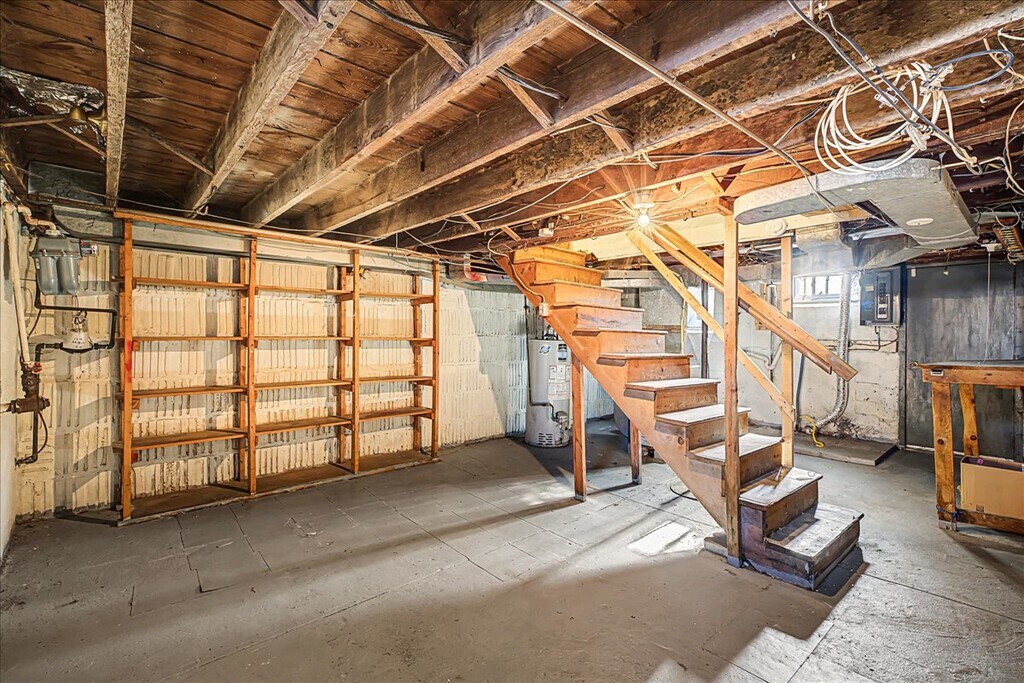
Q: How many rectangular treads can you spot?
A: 11